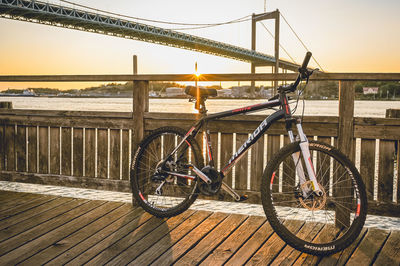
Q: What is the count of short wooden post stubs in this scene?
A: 2